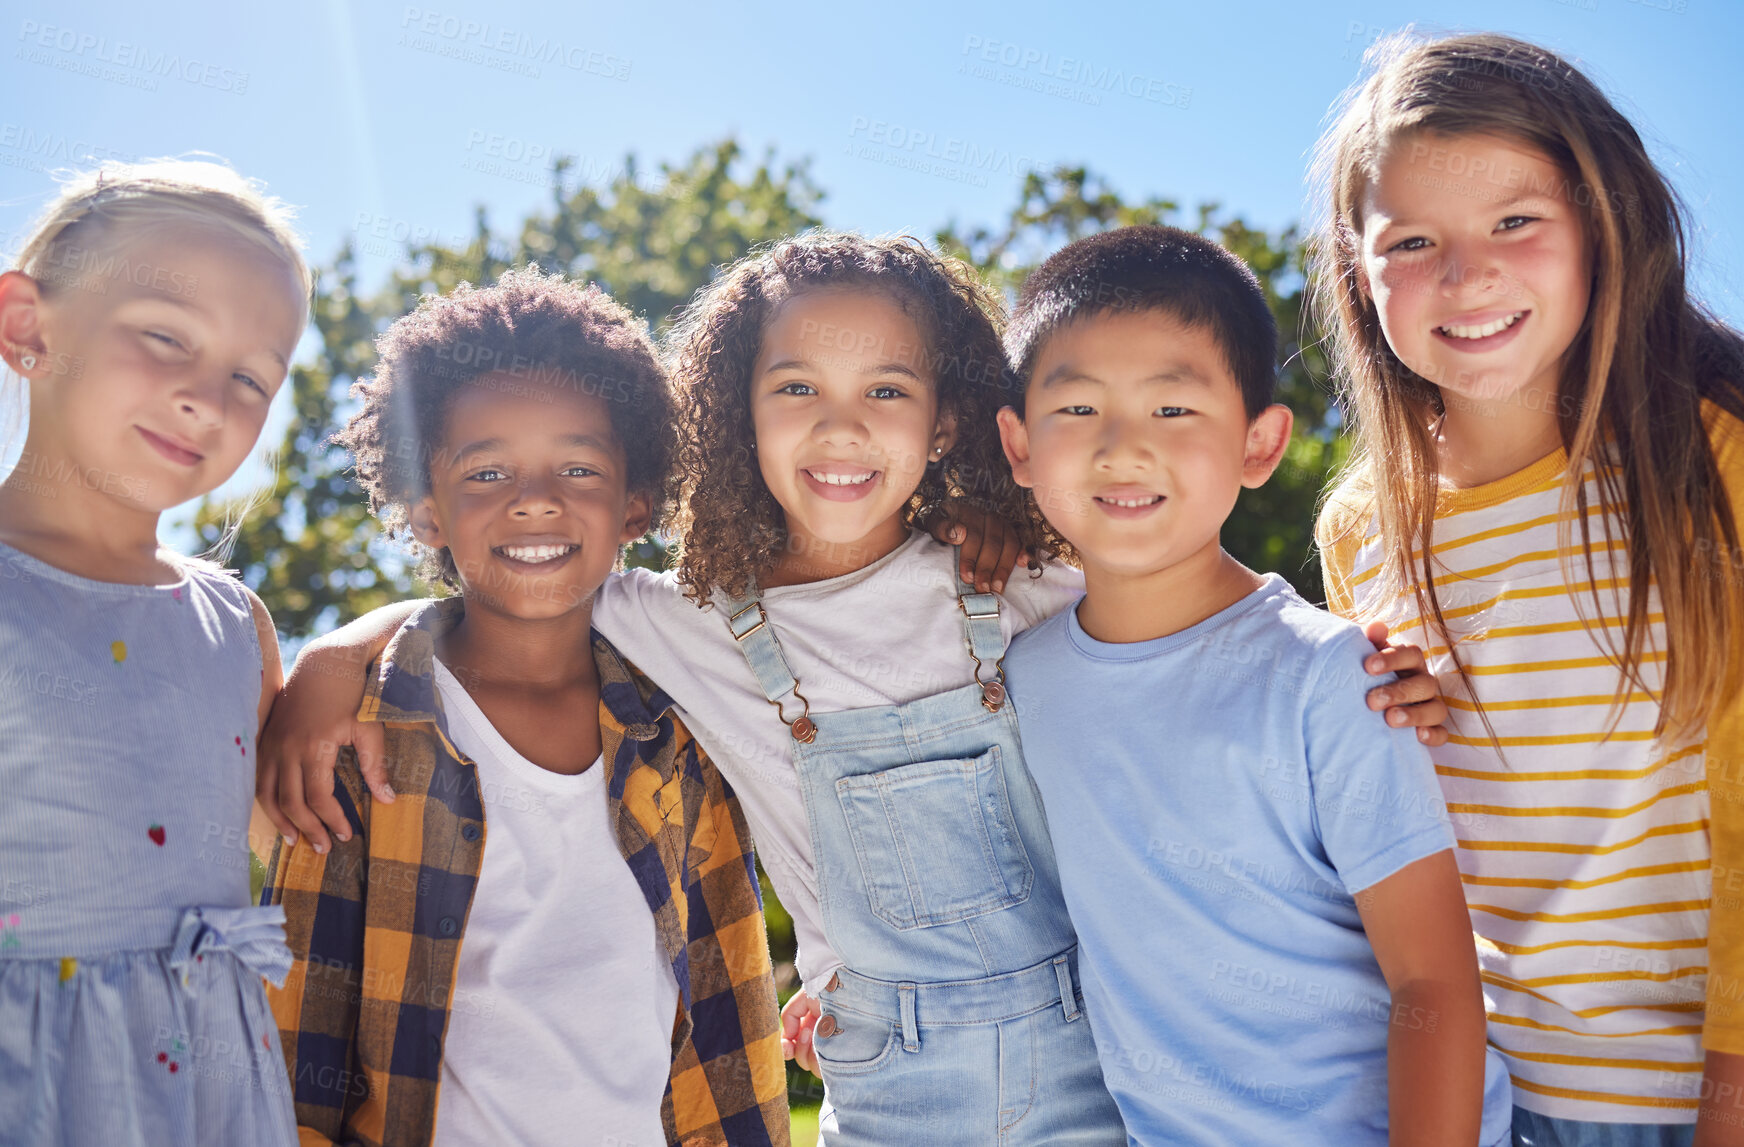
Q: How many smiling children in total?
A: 5